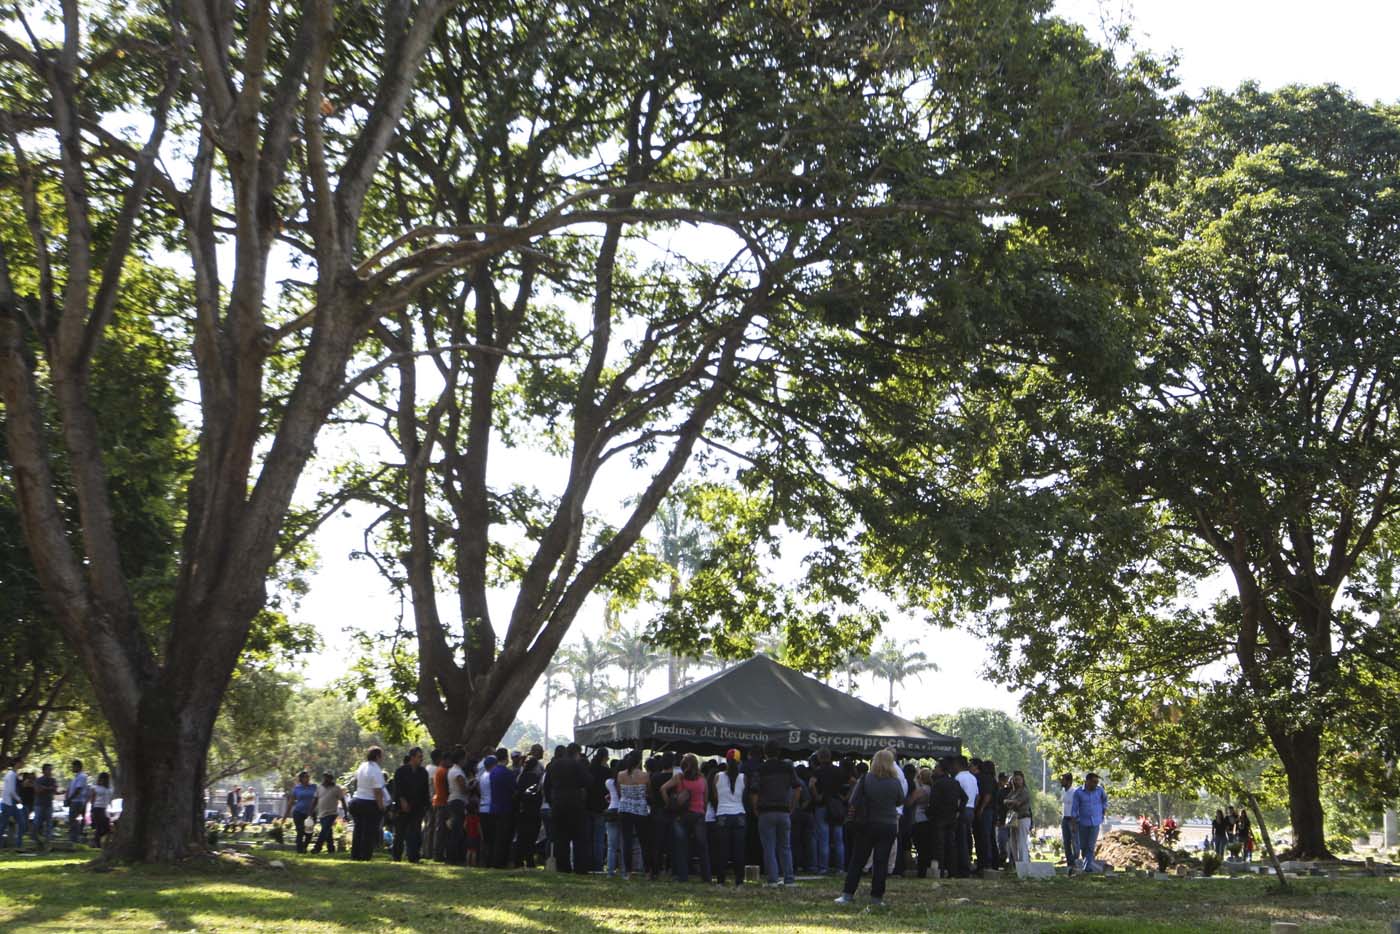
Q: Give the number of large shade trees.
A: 3